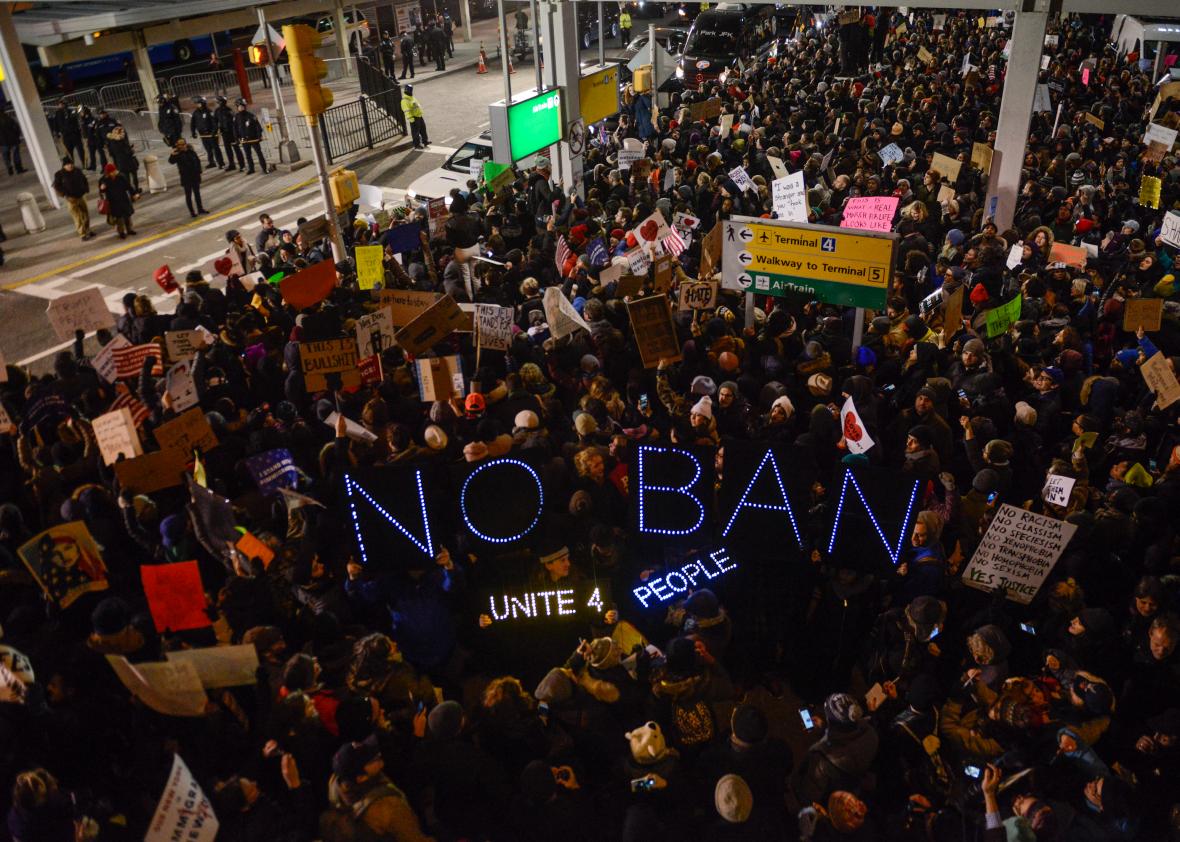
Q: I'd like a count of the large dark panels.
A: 5